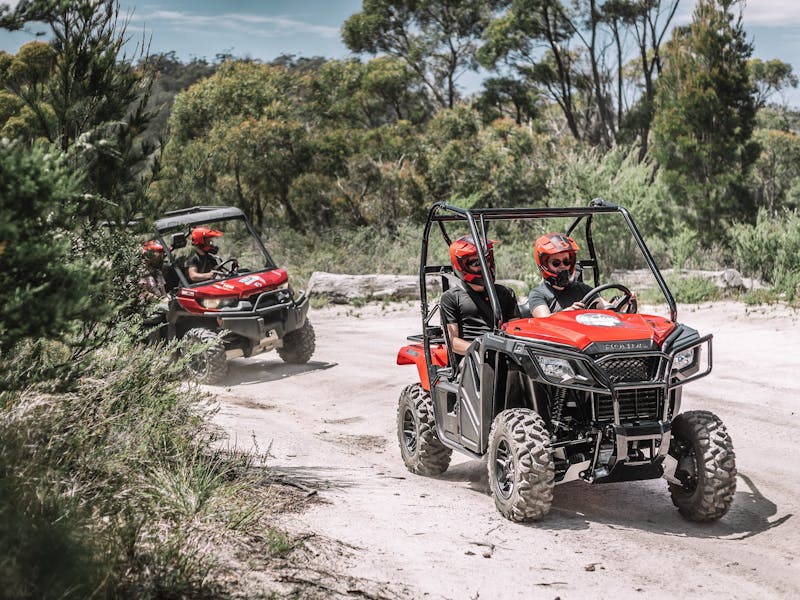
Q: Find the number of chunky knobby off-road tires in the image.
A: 5